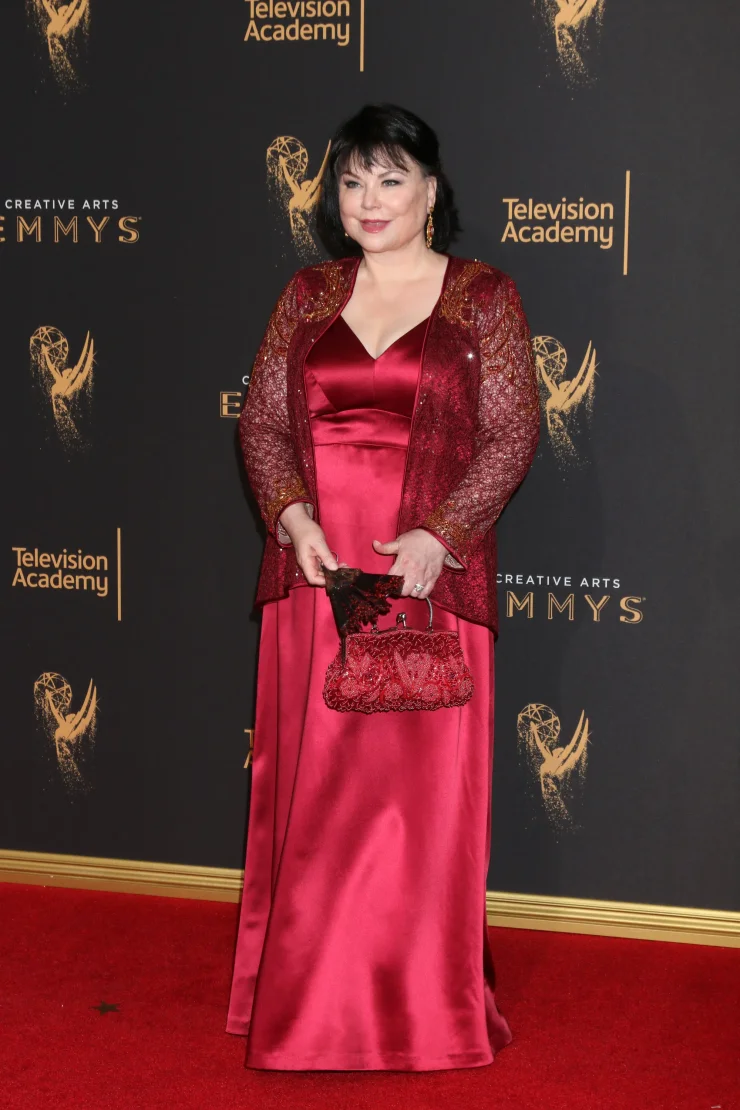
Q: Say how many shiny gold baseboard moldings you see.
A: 1